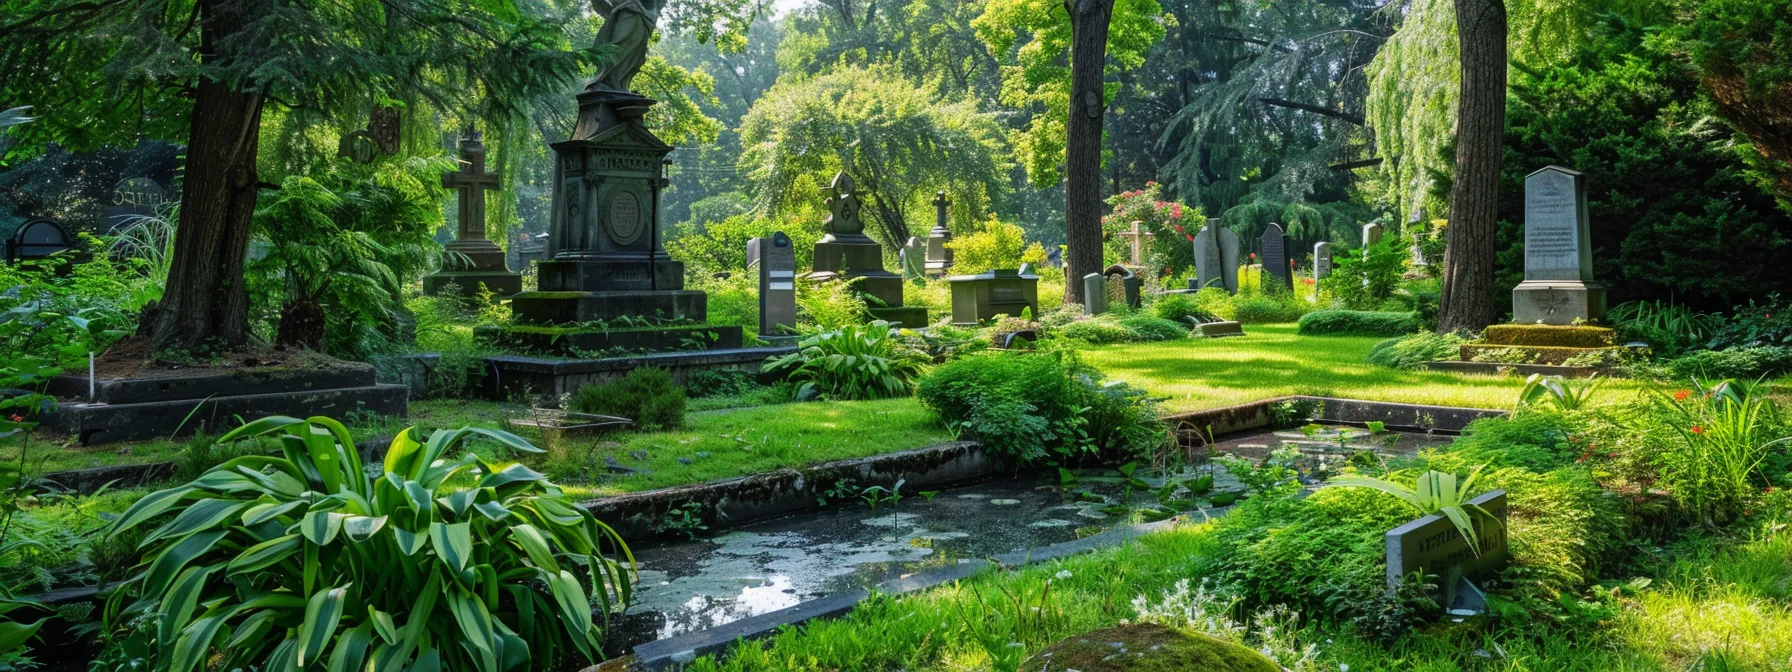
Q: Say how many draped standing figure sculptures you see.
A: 1